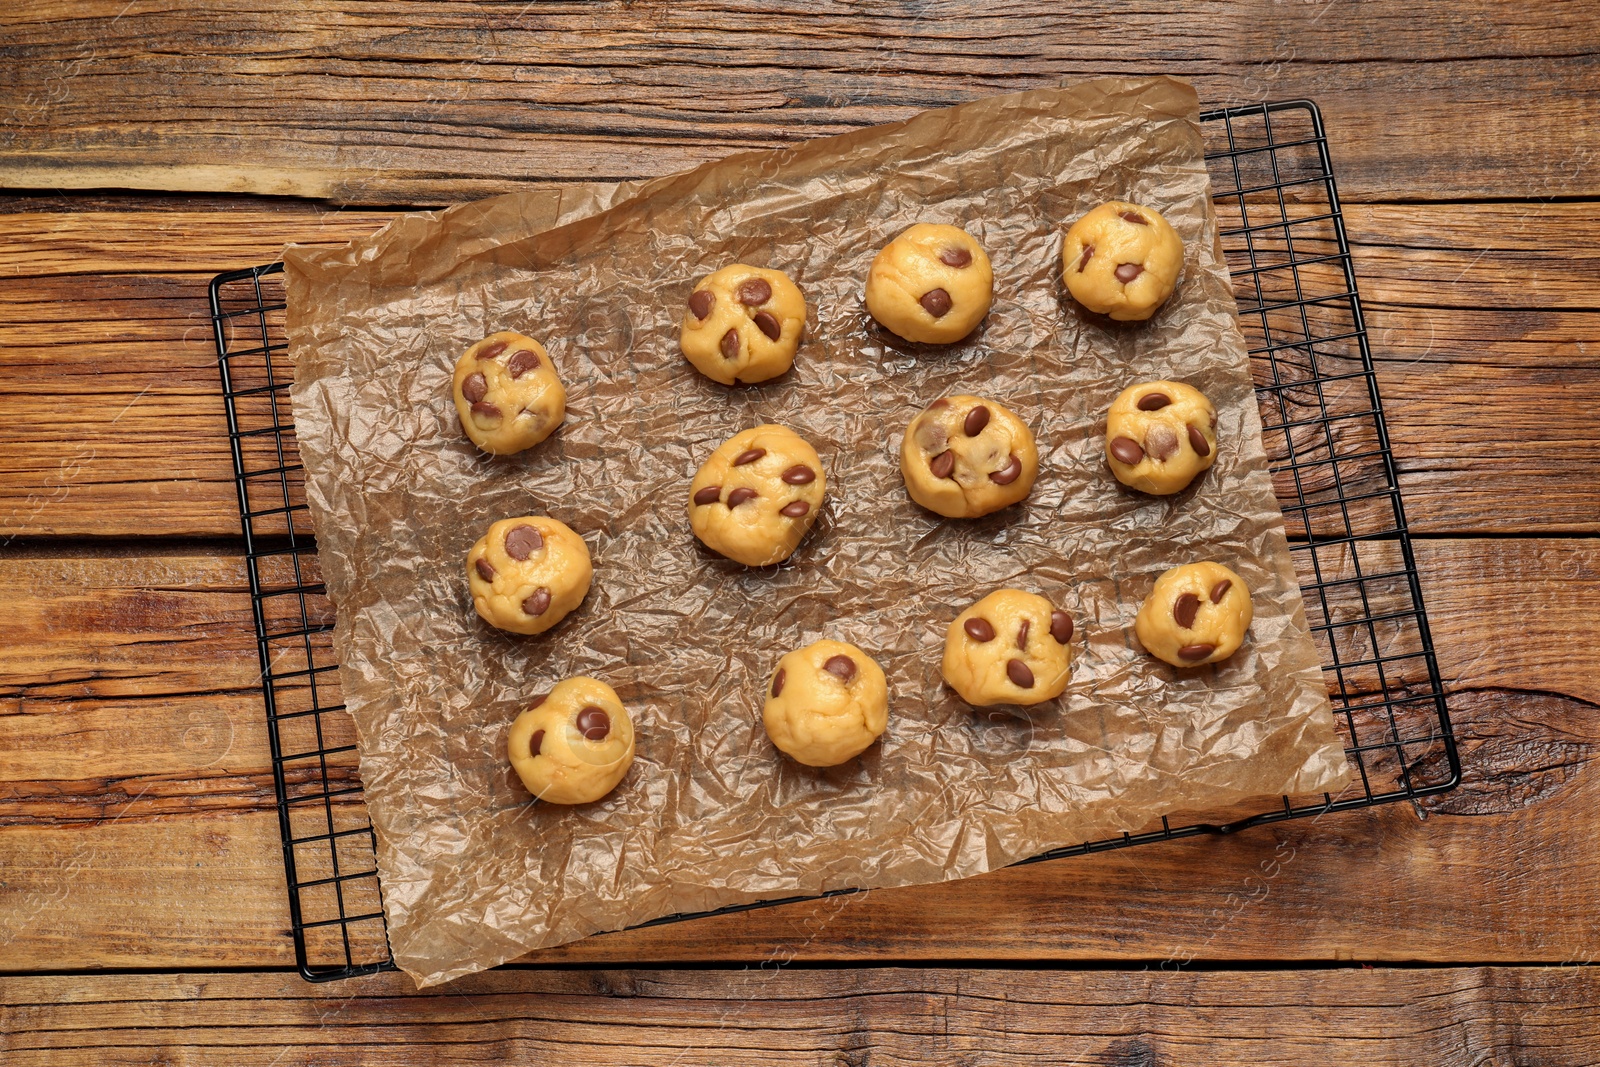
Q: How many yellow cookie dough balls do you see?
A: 12